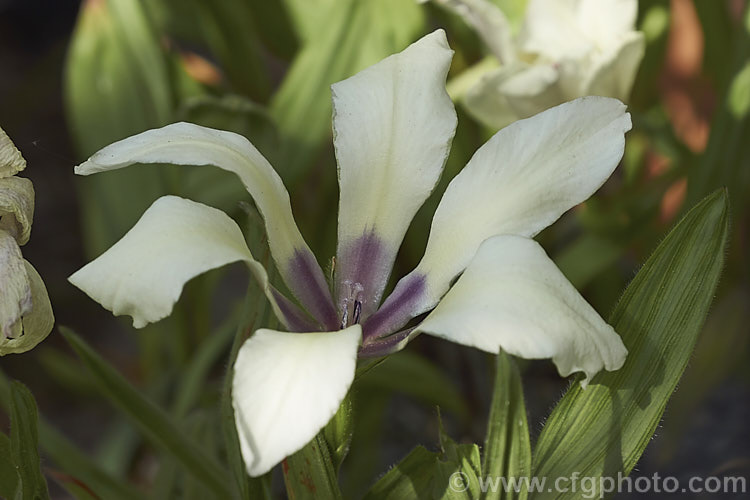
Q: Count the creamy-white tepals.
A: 6